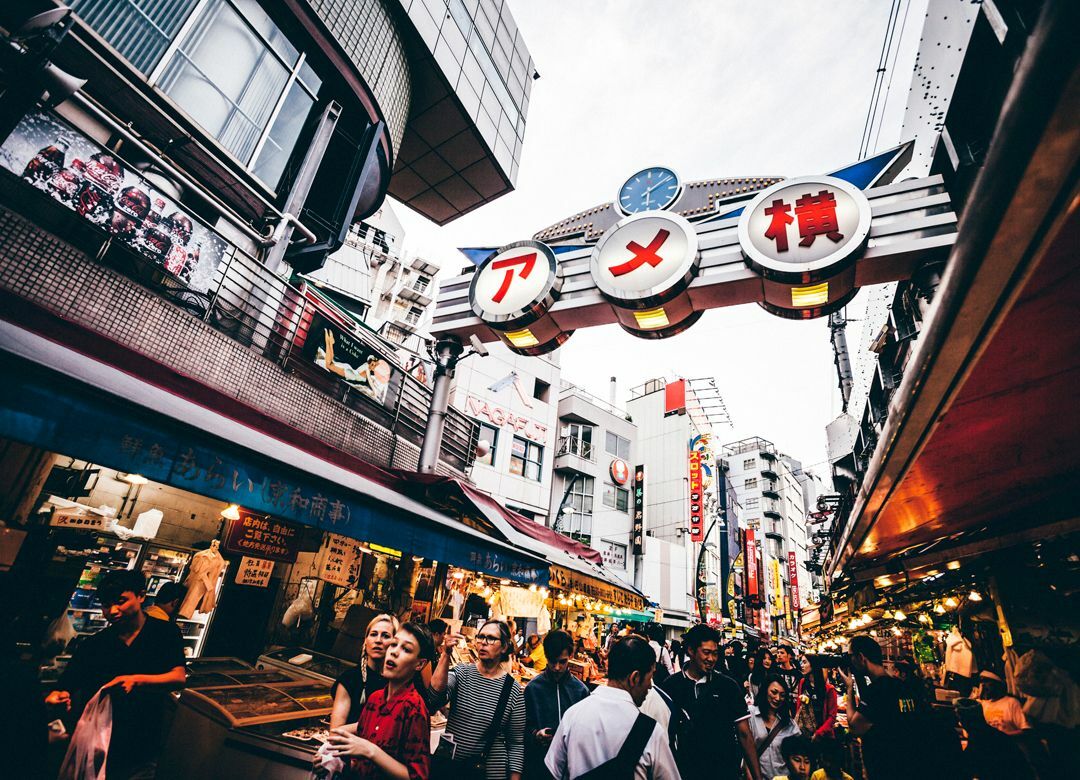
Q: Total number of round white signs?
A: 3